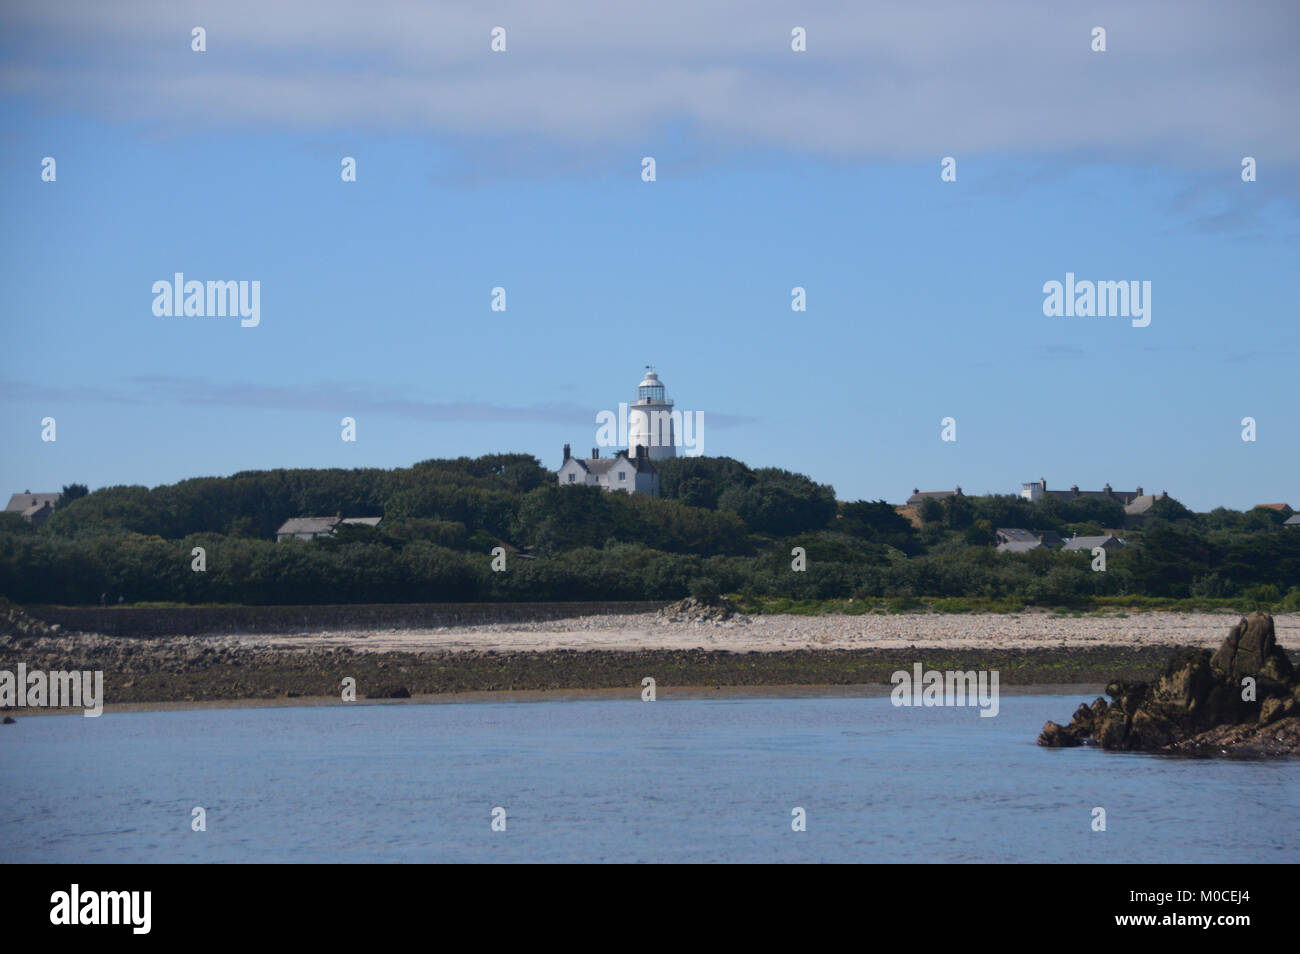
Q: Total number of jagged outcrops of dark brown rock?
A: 1